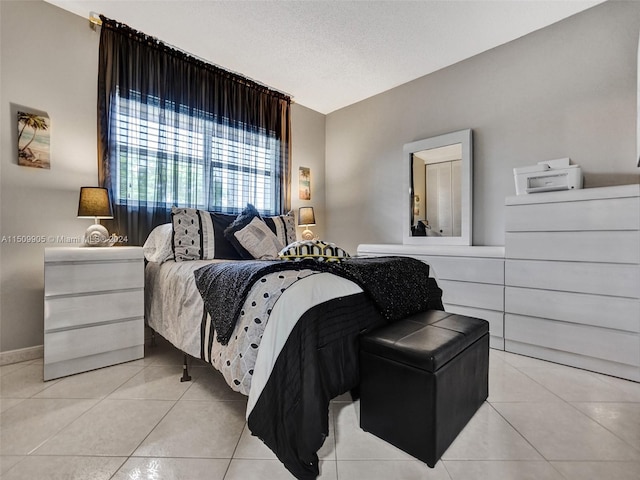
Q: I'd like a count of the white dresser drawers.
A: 11